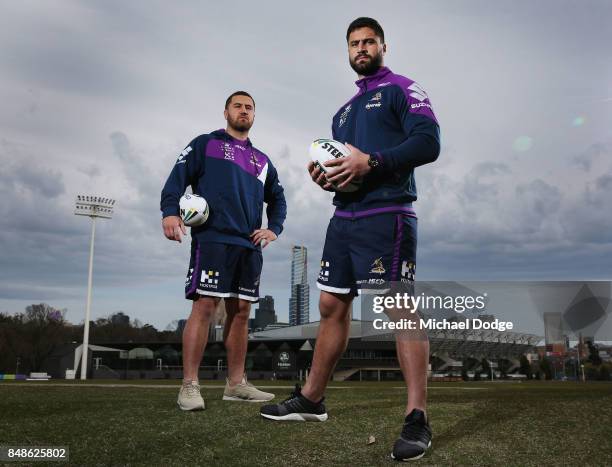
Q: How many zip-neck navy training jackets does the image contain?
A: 1